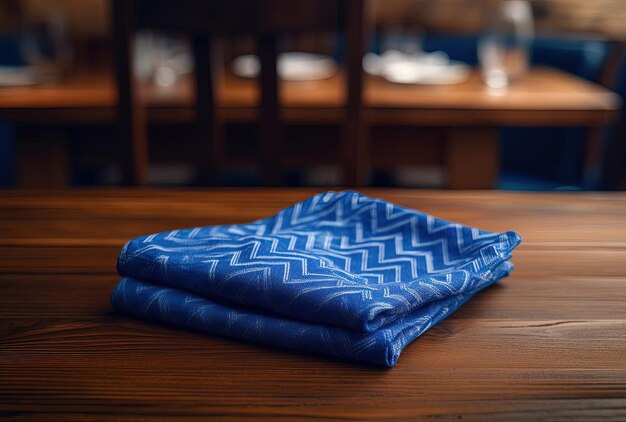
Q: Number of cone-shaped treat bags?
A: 0